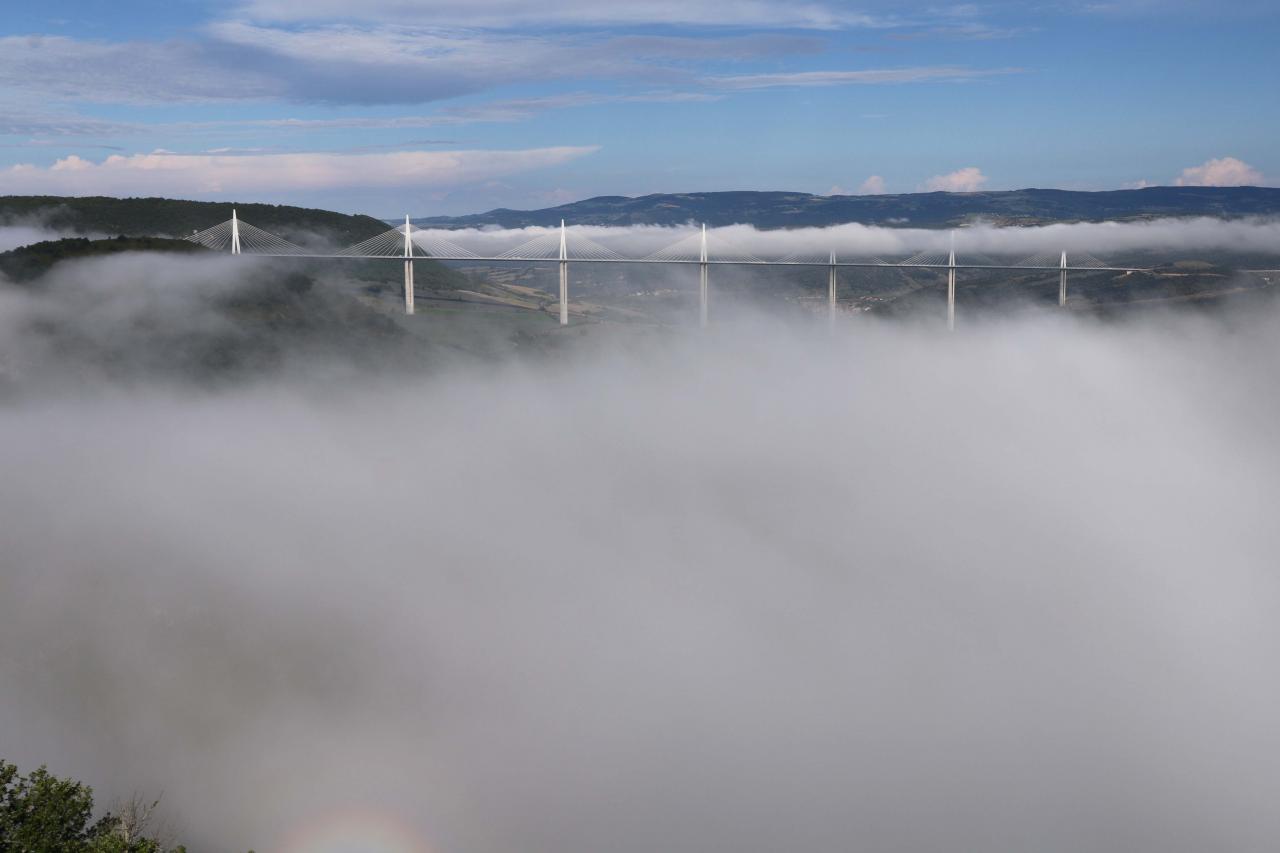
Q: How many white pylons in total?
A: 7